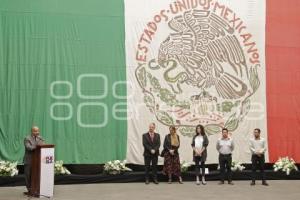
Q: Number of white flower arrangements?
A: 6